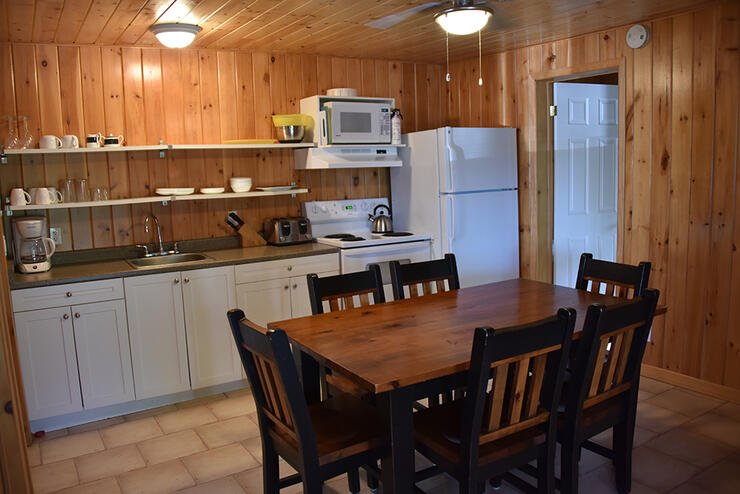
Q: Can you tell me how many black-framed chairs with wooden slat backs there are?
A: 6